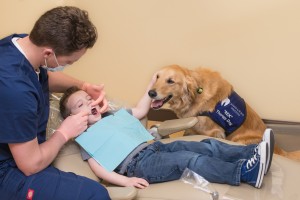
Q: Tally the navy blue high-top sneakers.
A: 2